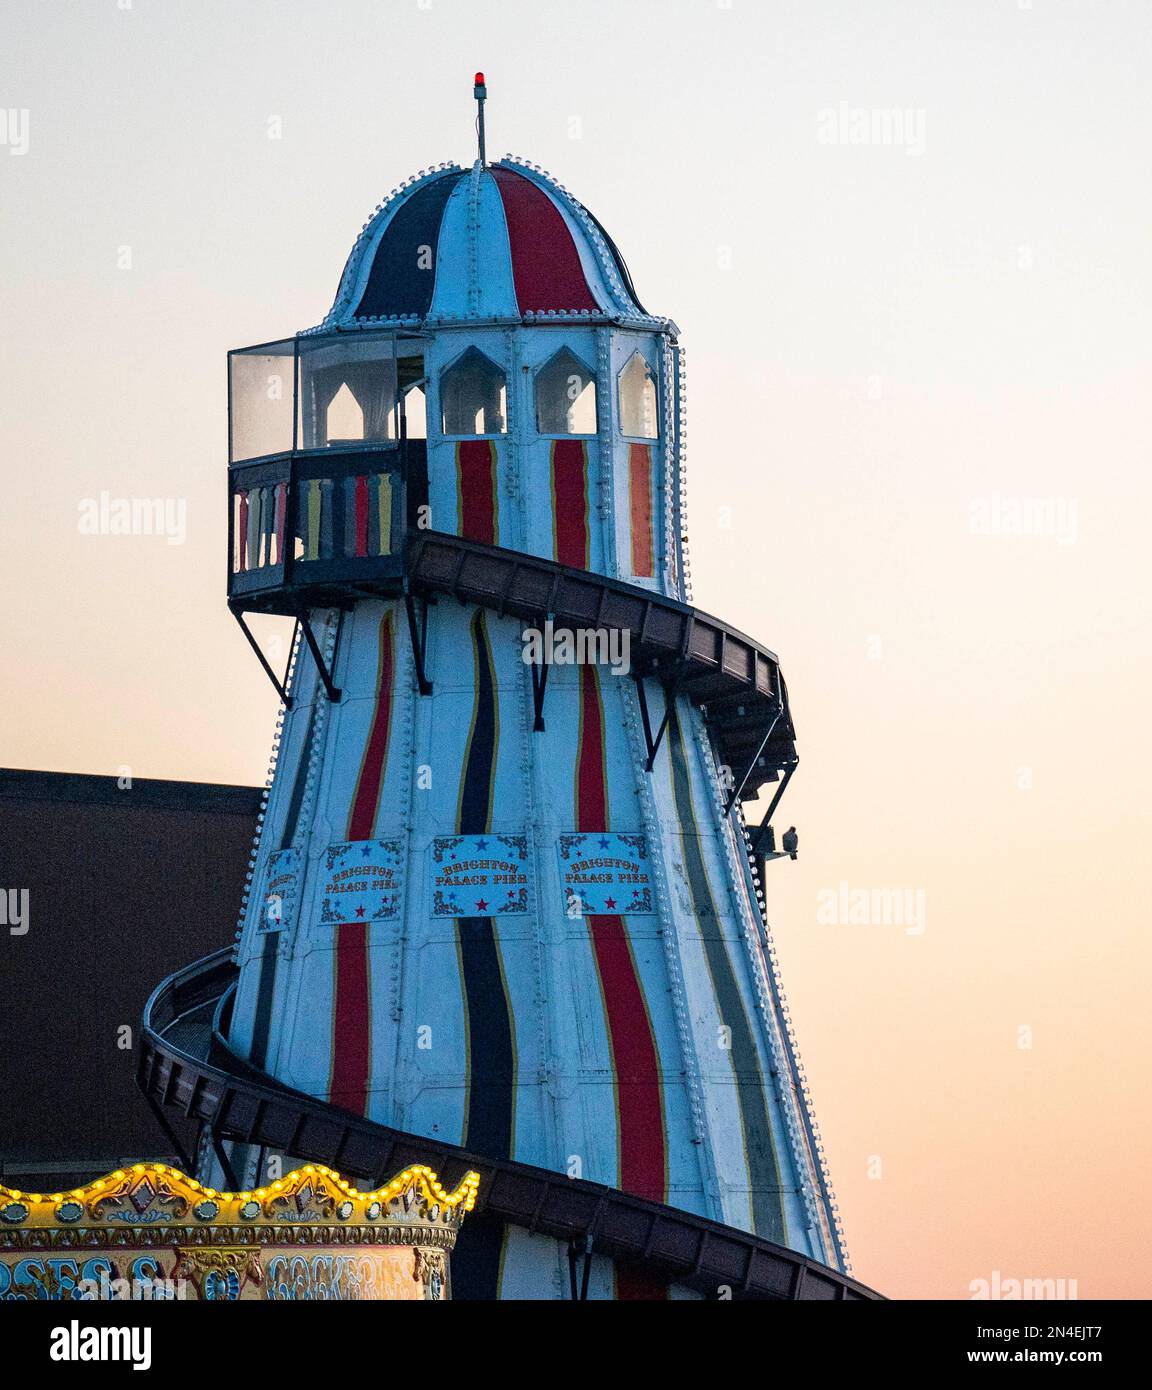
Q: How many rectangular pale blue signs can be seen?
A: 4